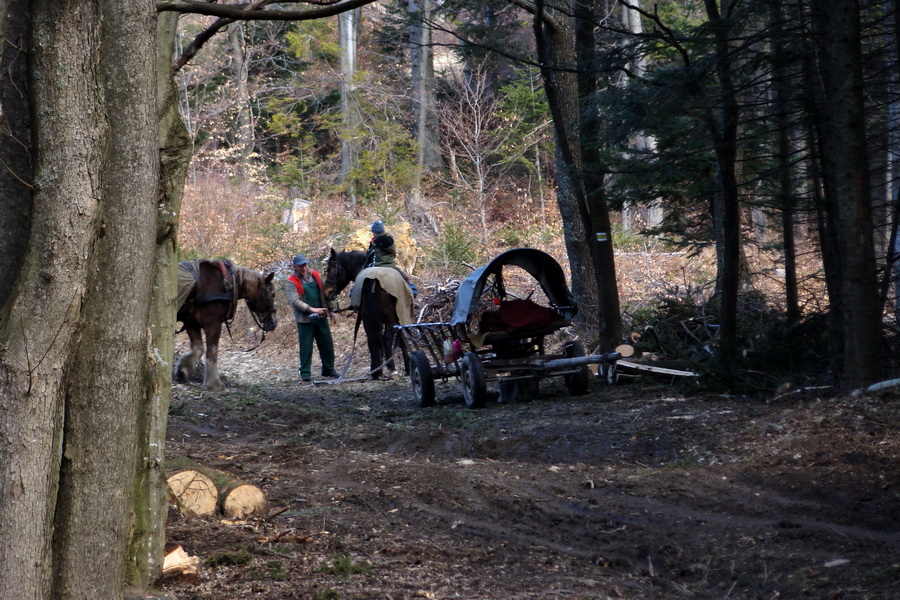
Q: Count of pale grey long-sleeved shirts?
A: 1